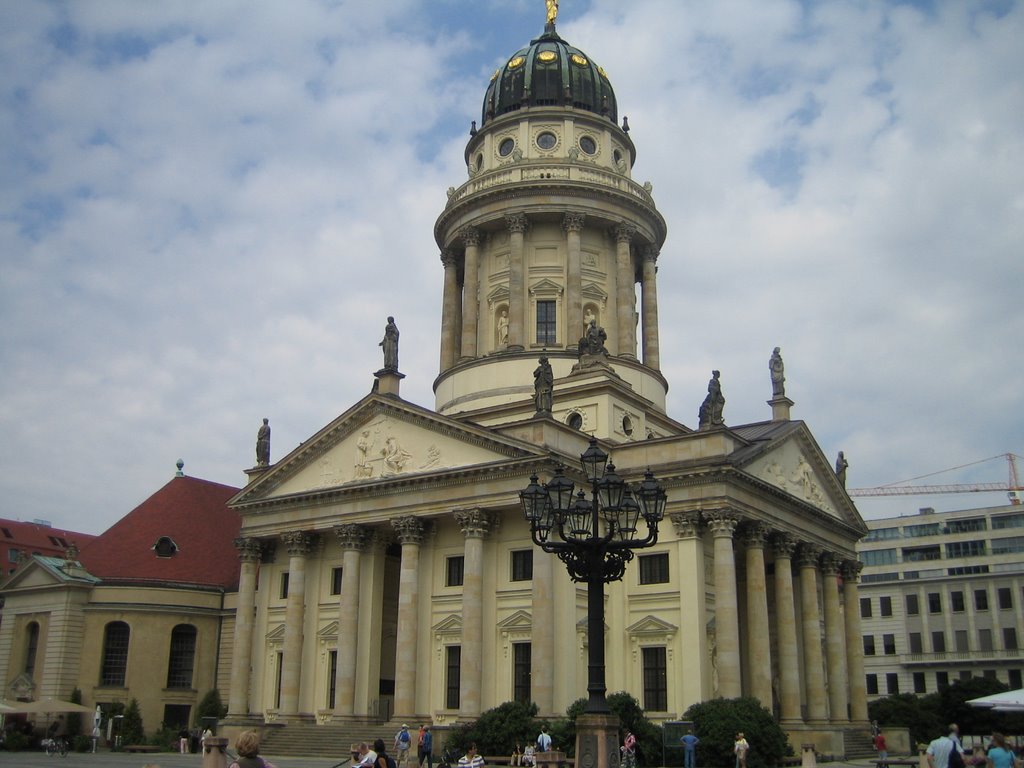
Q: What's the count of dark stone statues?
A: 7